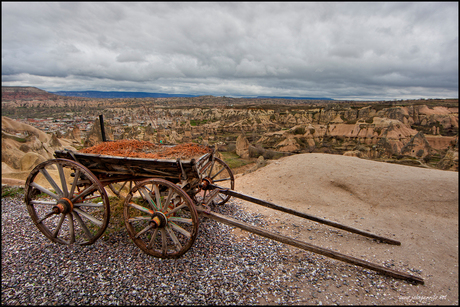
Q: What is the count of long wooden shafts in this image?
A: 2